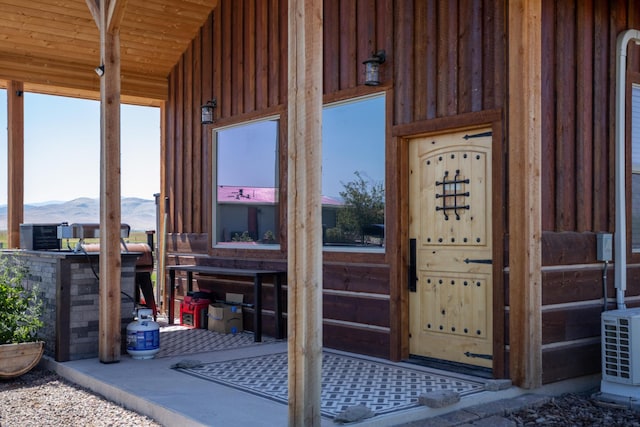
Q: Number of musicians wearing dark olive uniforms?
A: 0